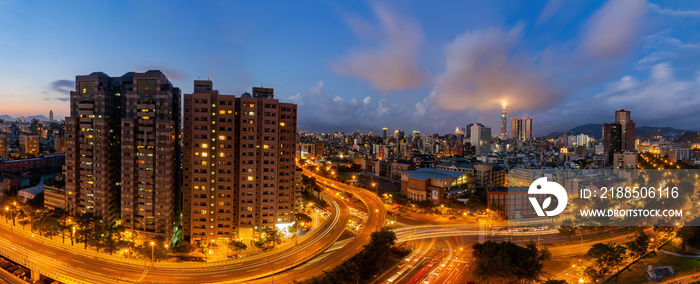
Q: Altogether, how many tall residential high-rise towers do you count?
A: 4